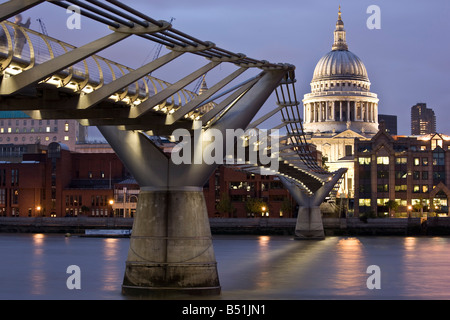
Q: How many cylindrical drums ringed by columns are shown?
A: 1